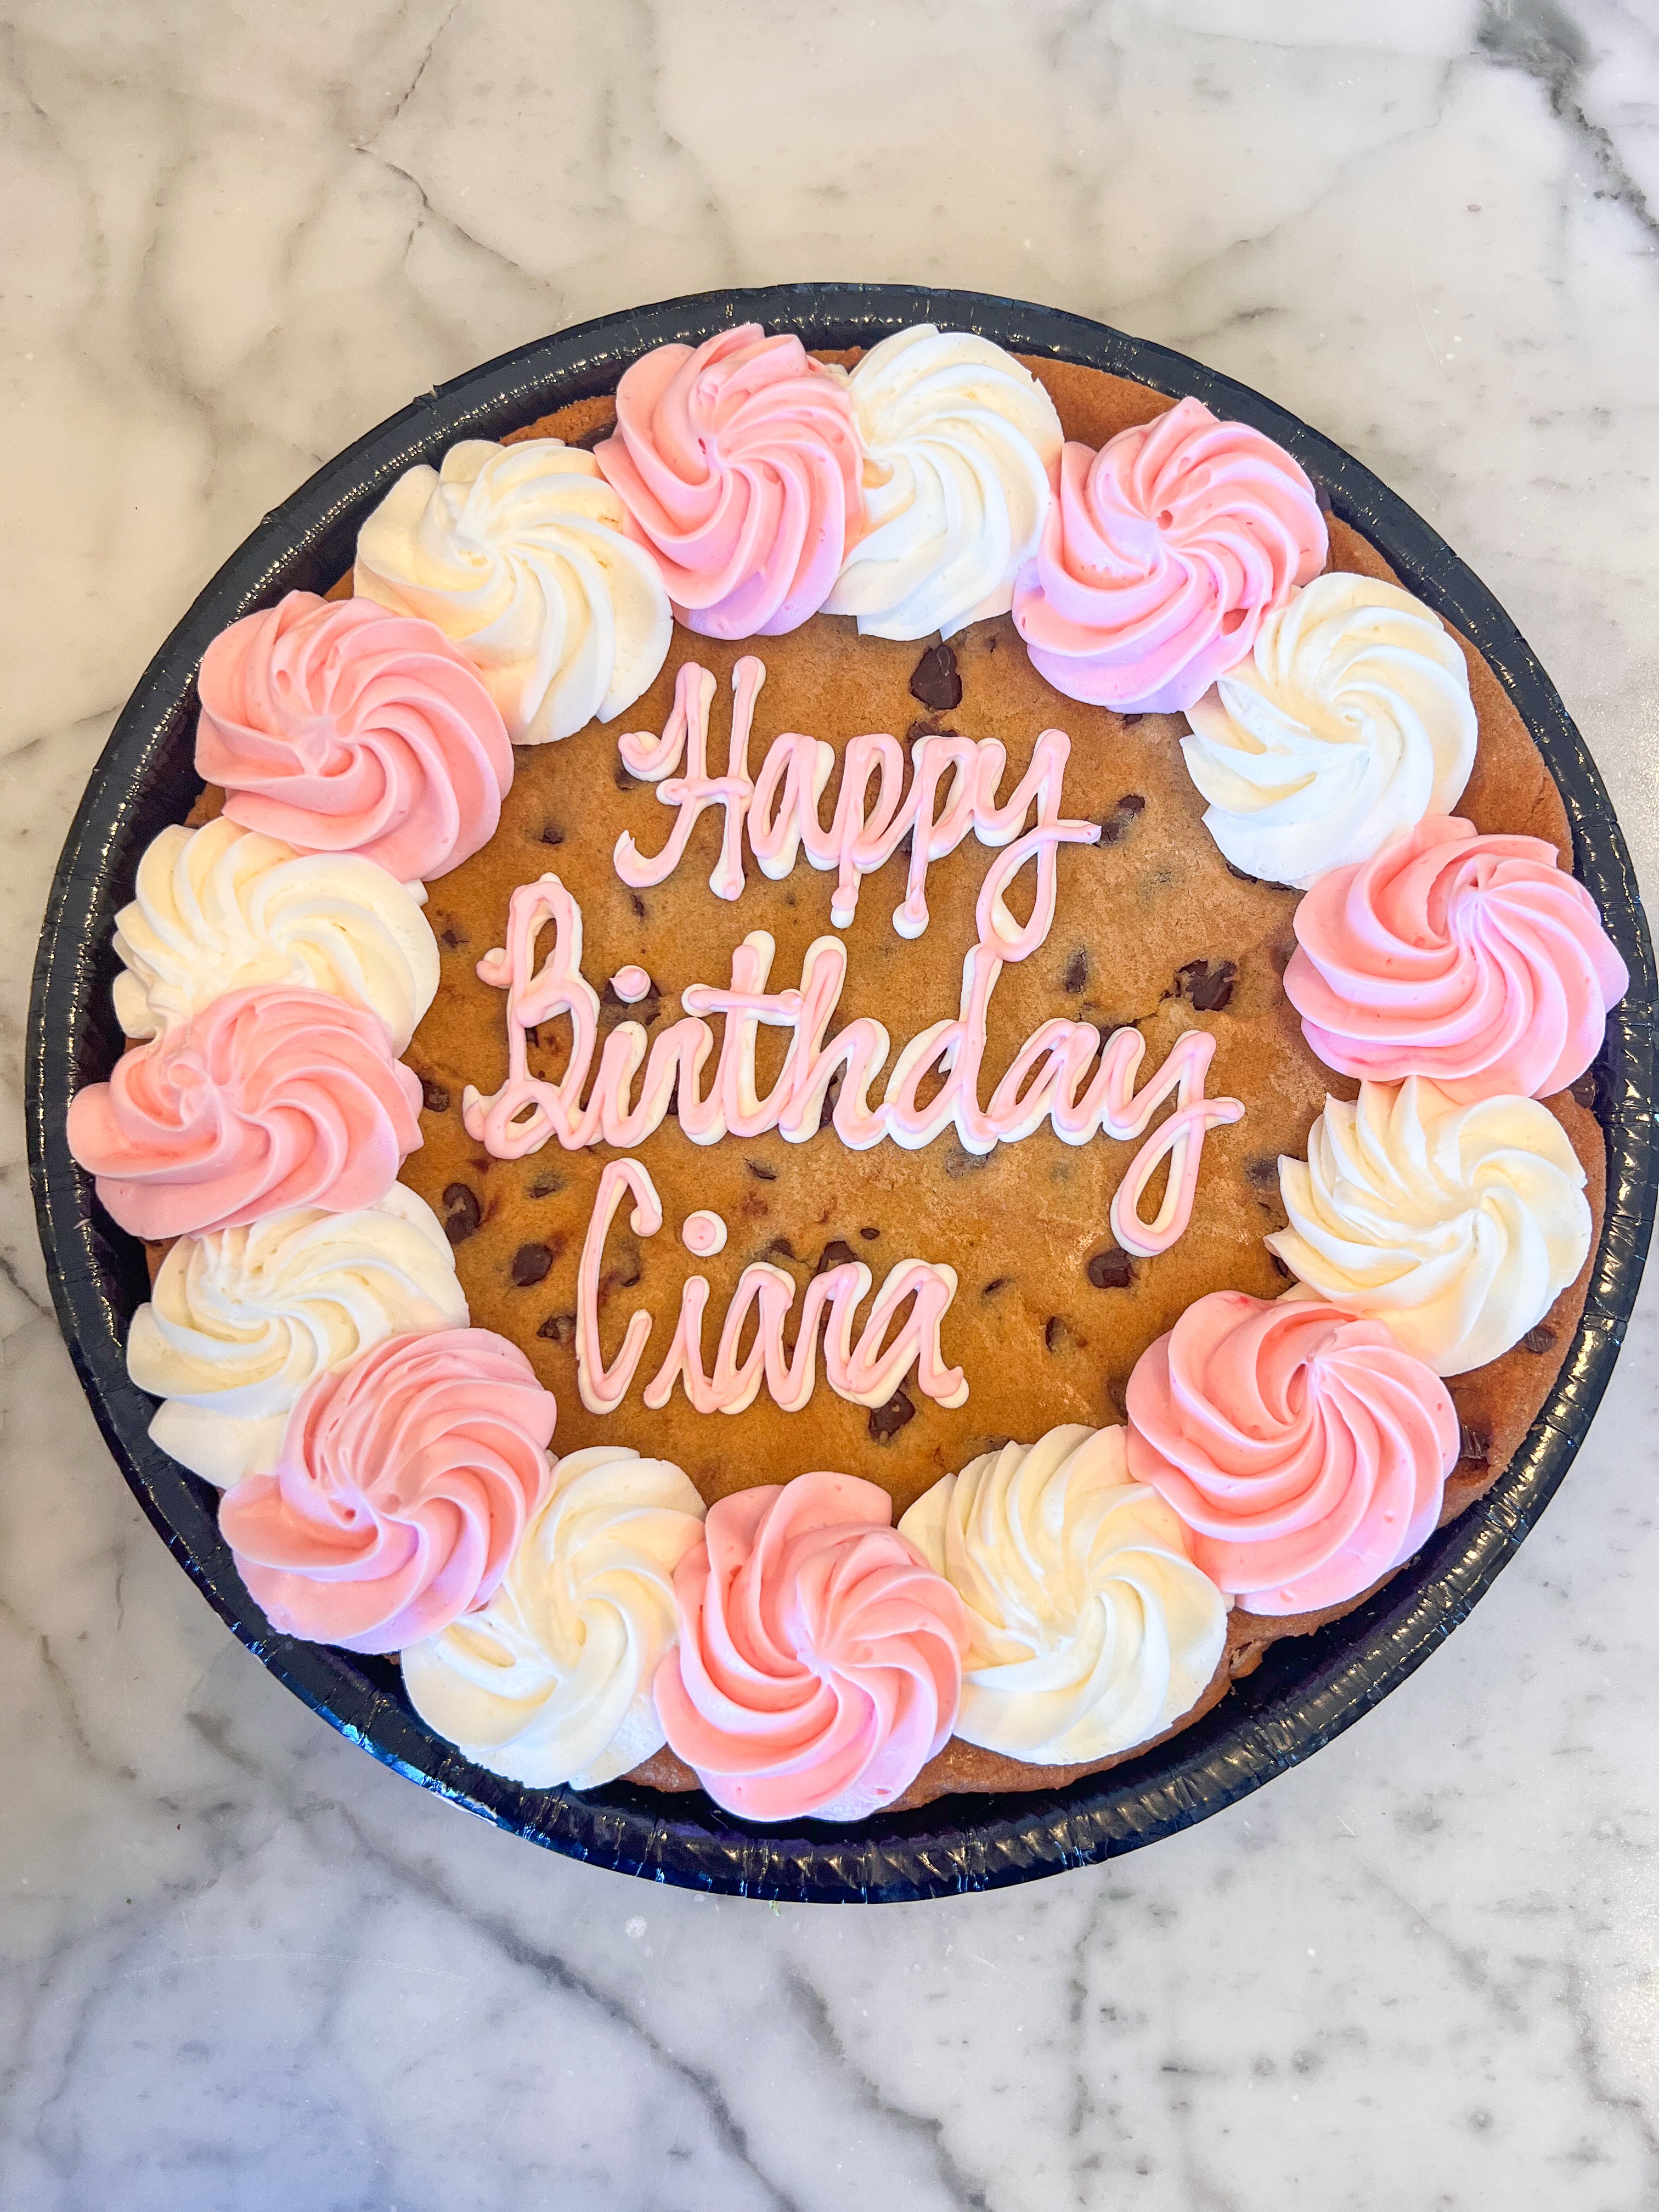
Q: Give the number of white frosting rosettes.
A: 8